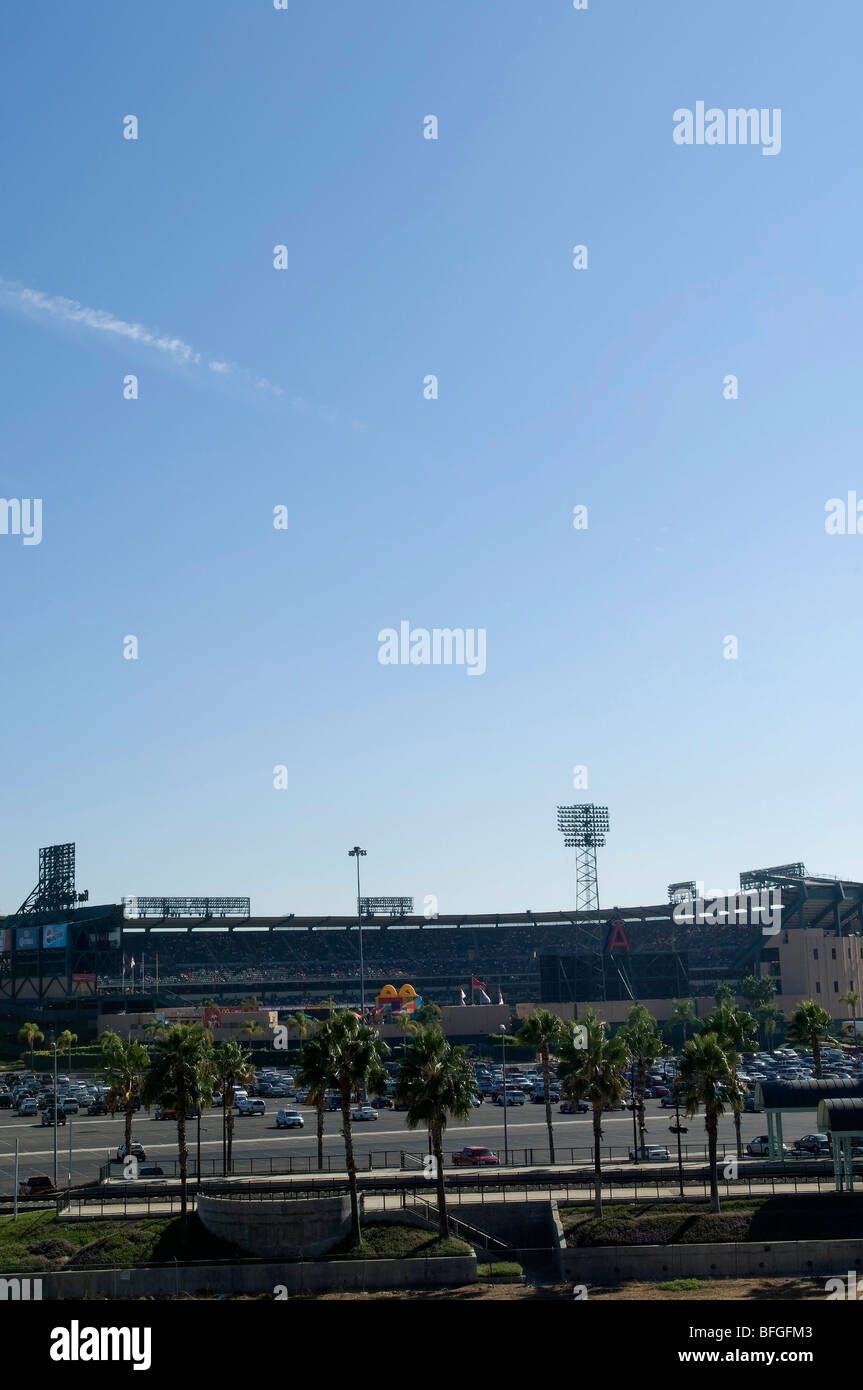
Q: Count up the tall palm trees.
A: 12